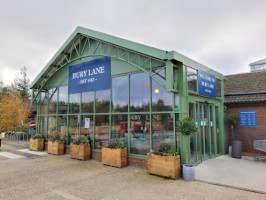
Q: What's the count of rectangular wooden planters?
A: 5